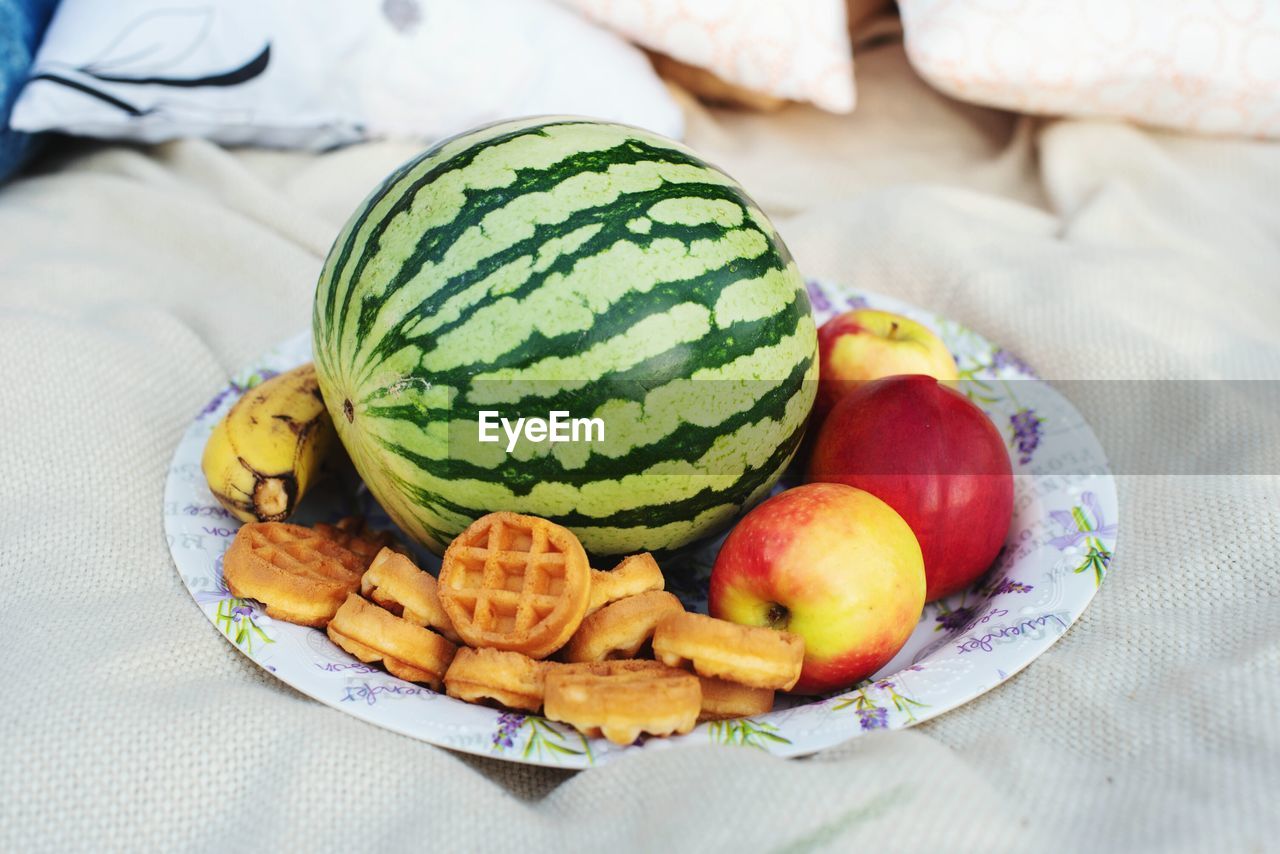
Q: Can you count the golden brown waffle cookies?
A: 11